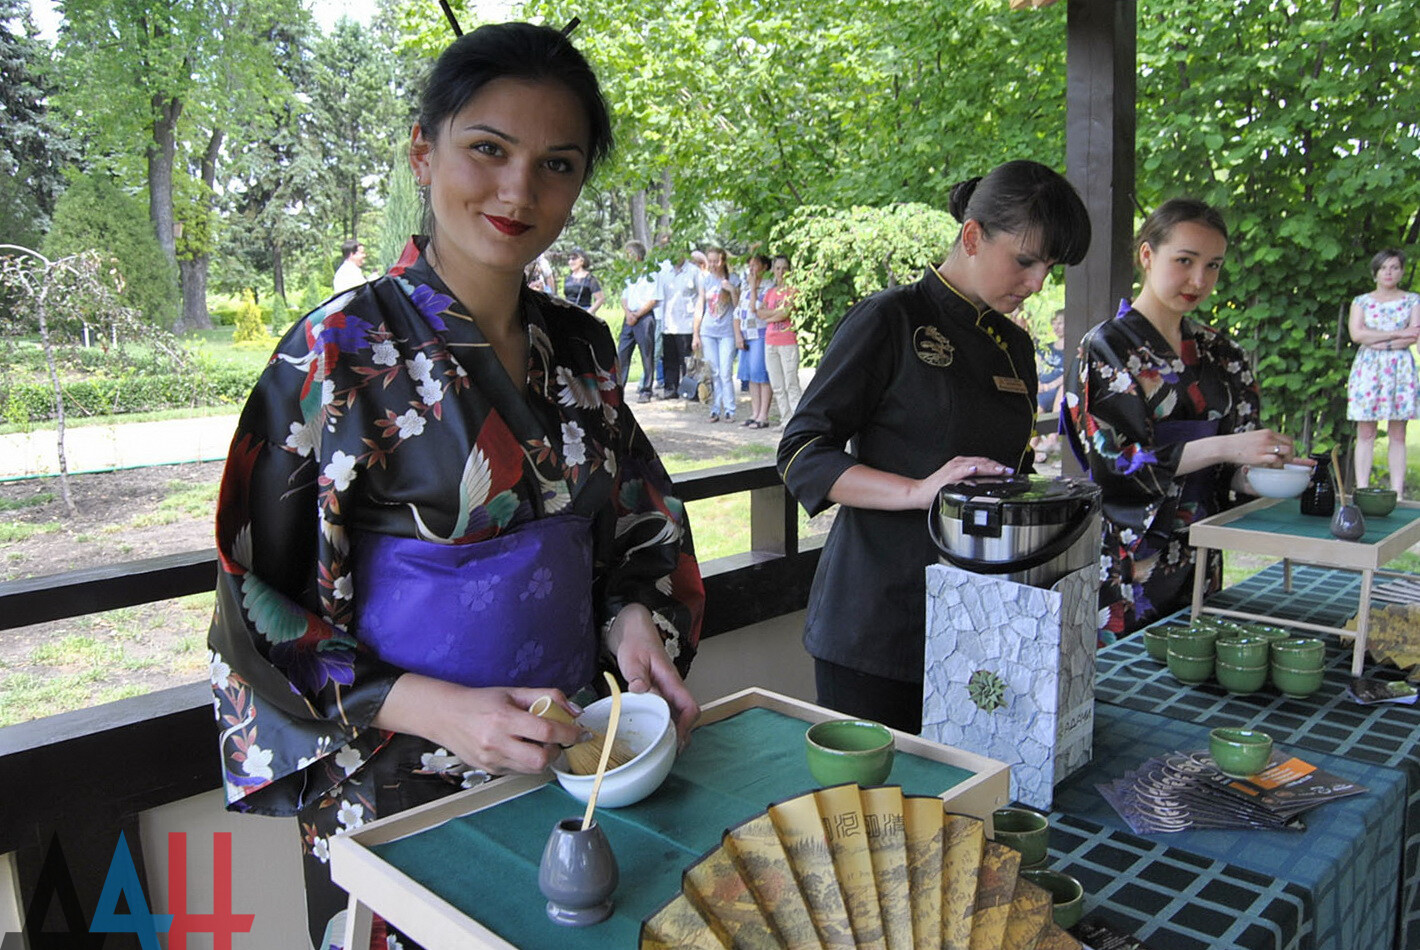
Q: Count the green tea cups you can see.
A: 14